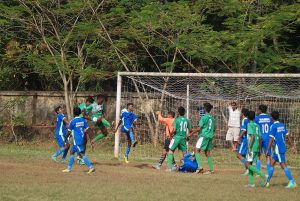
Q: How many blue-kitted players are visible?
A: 7